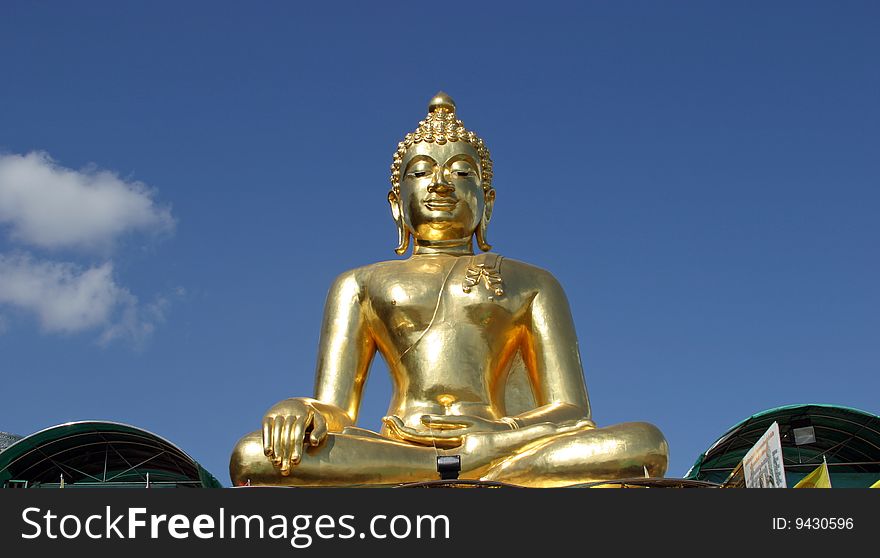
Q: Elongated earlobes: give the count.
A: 2